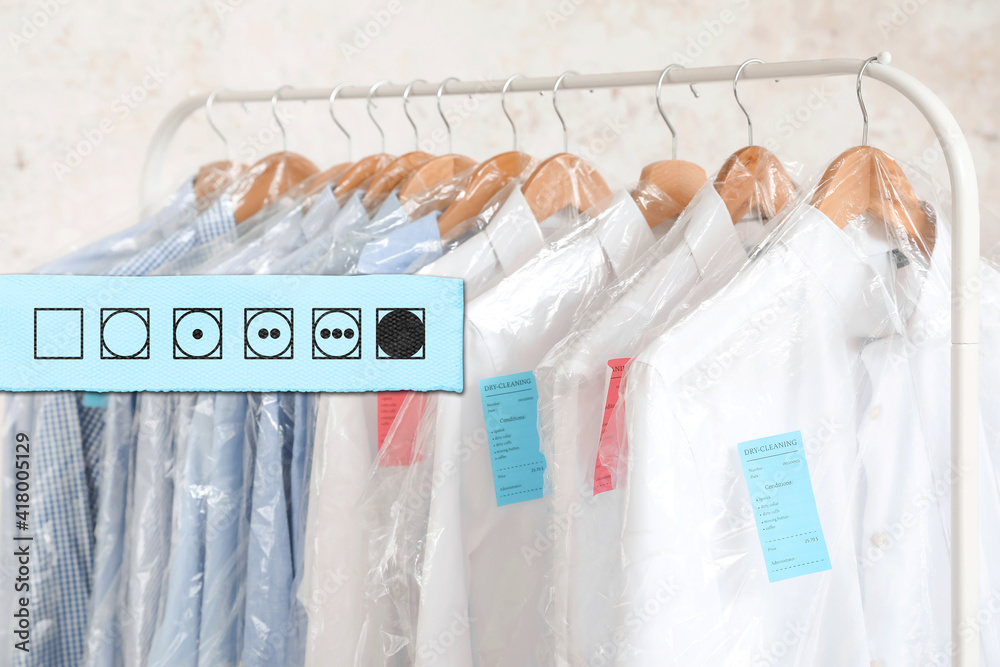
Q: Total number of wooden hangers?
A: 11